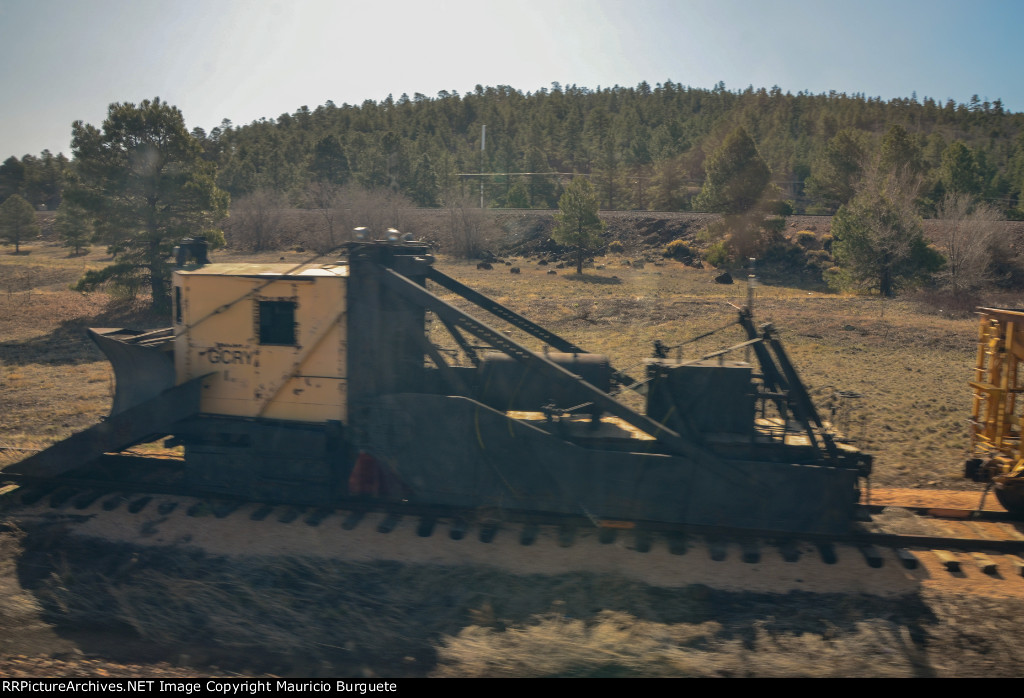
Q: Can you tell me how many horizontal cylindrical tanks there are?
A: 1